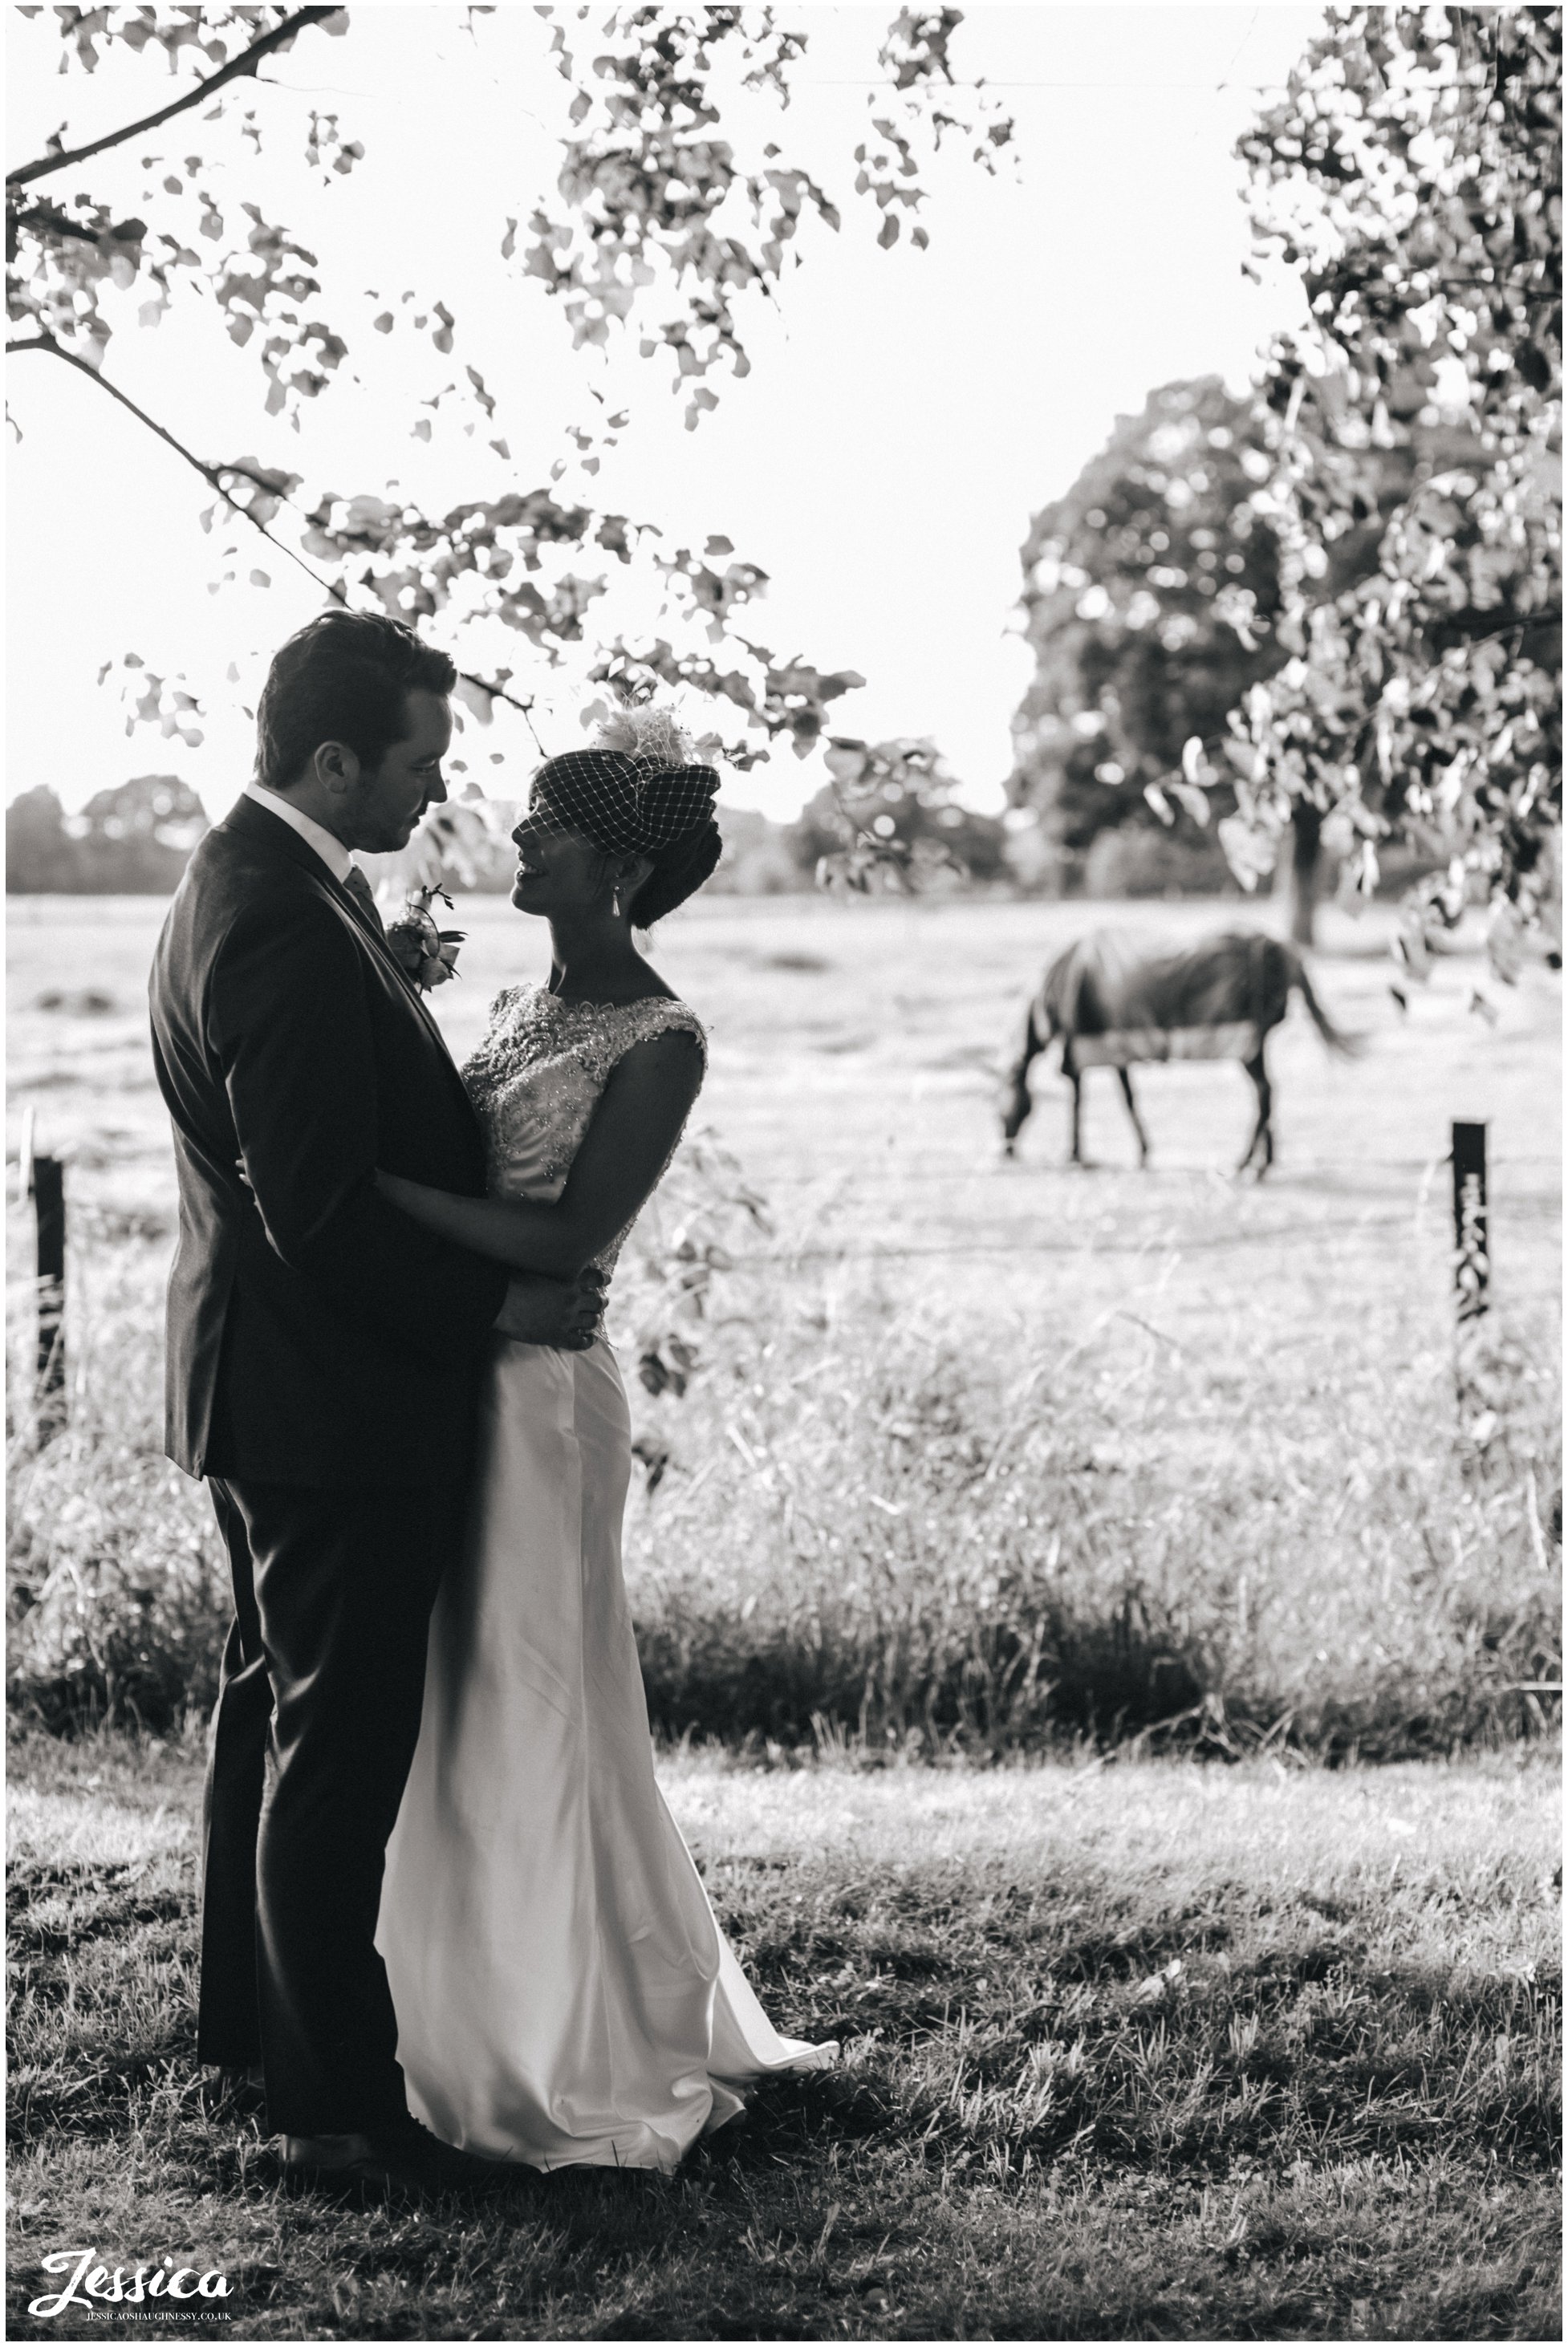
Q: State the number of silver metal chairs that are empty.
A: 0